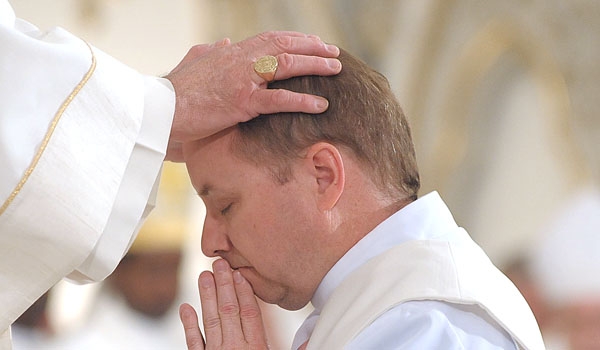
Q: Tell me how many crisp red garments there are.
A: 0